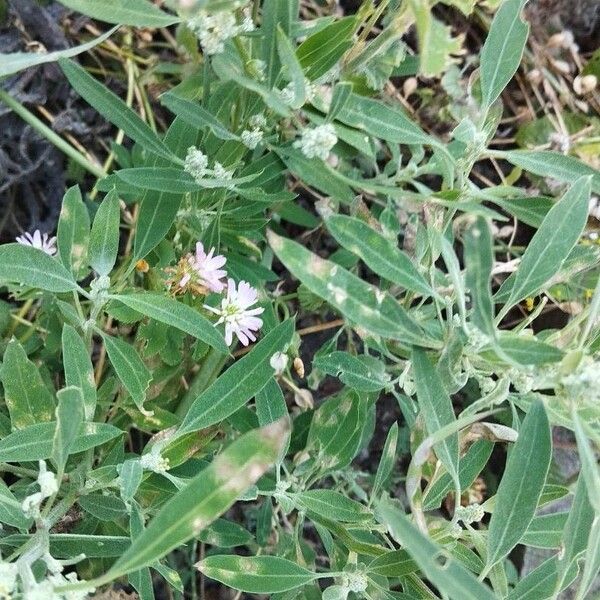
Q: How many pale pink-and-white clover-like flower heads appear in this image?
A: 3